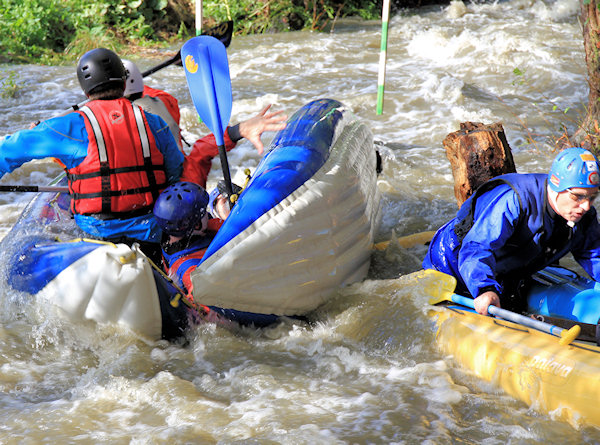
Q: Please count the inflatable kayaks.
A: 3